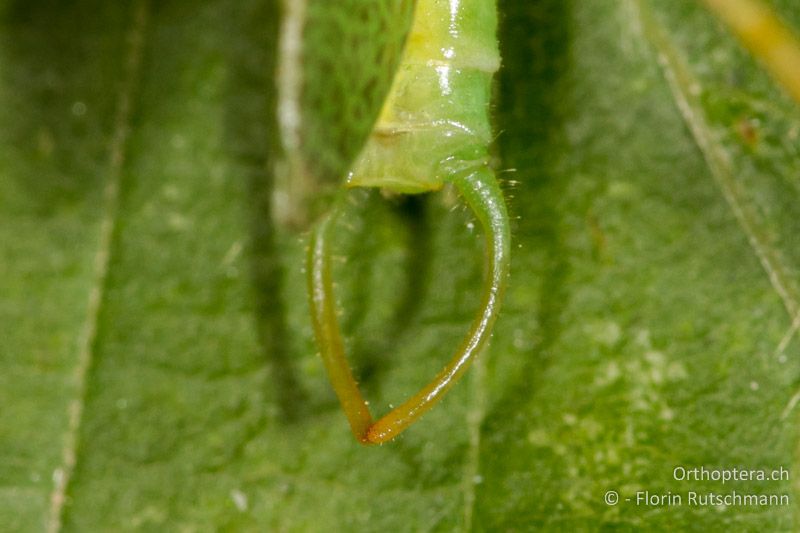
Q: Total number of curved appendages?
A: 2